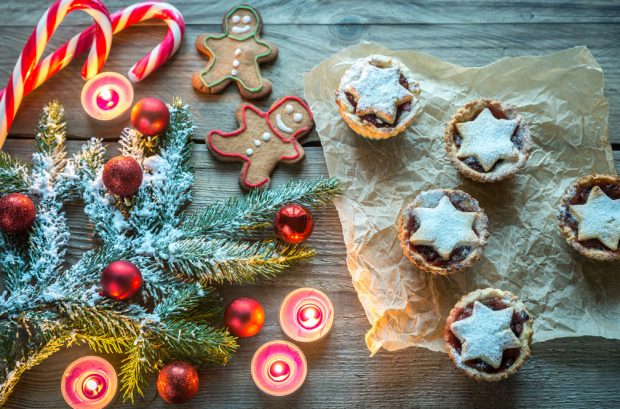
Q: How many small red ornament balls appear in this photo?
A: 7